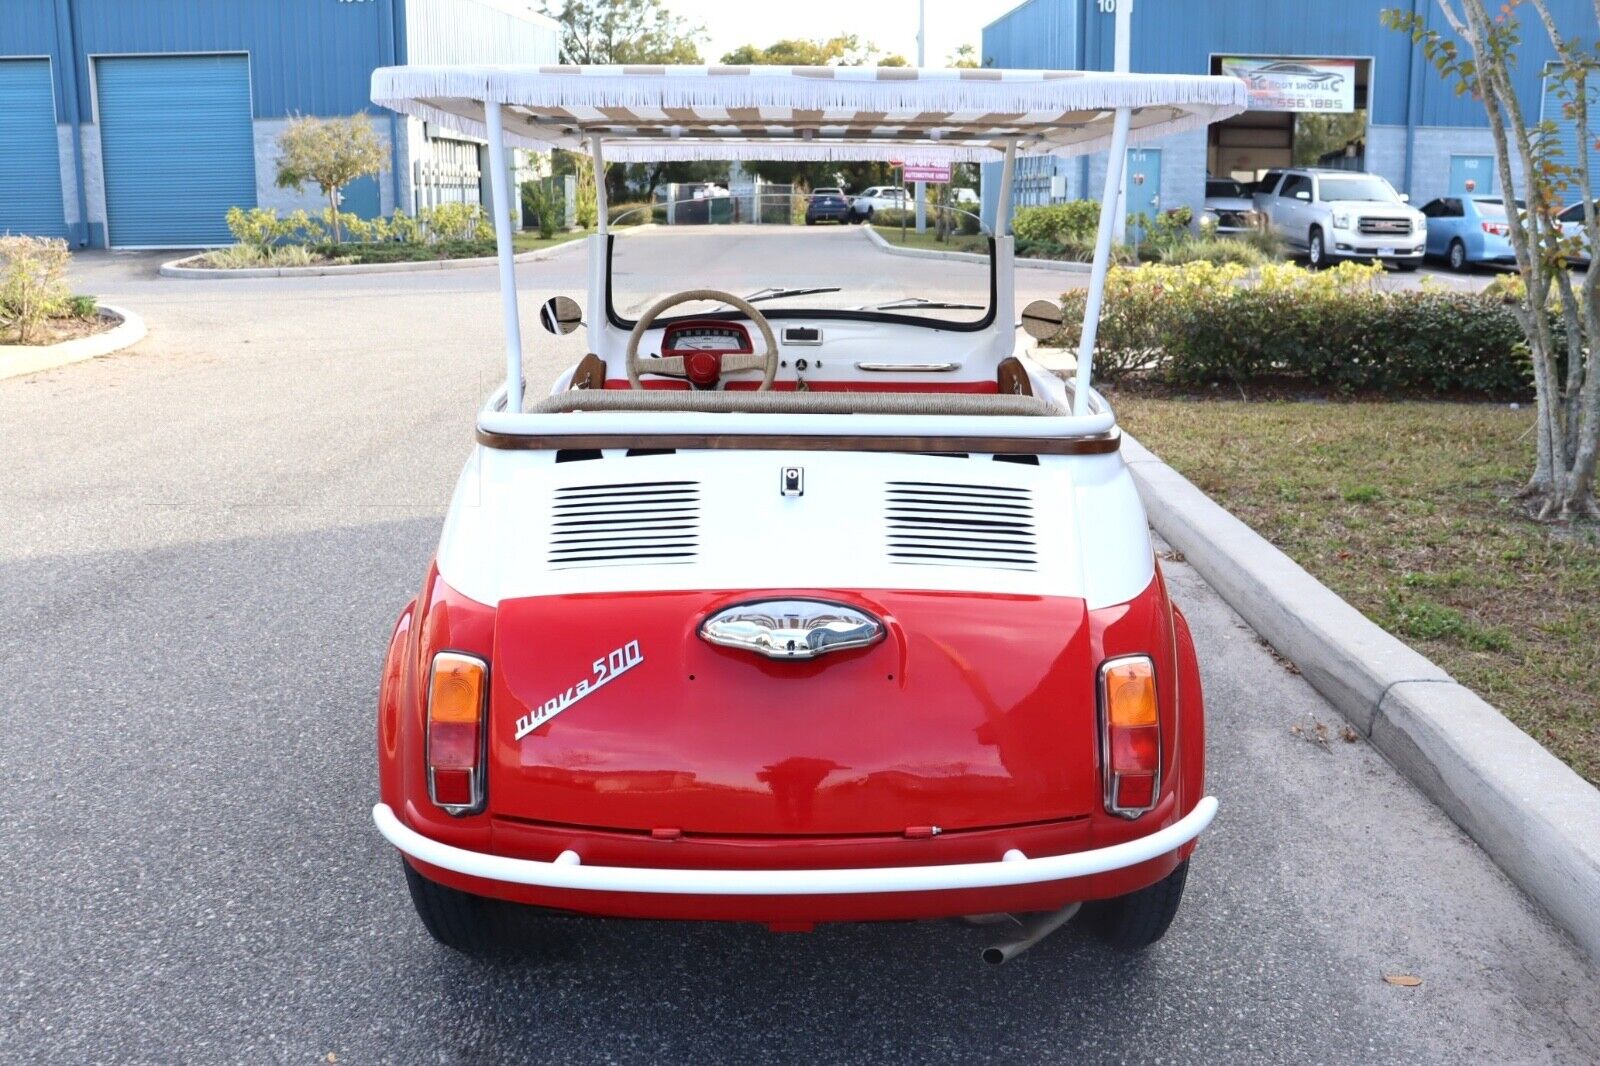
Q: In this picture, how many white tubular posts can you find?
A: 4